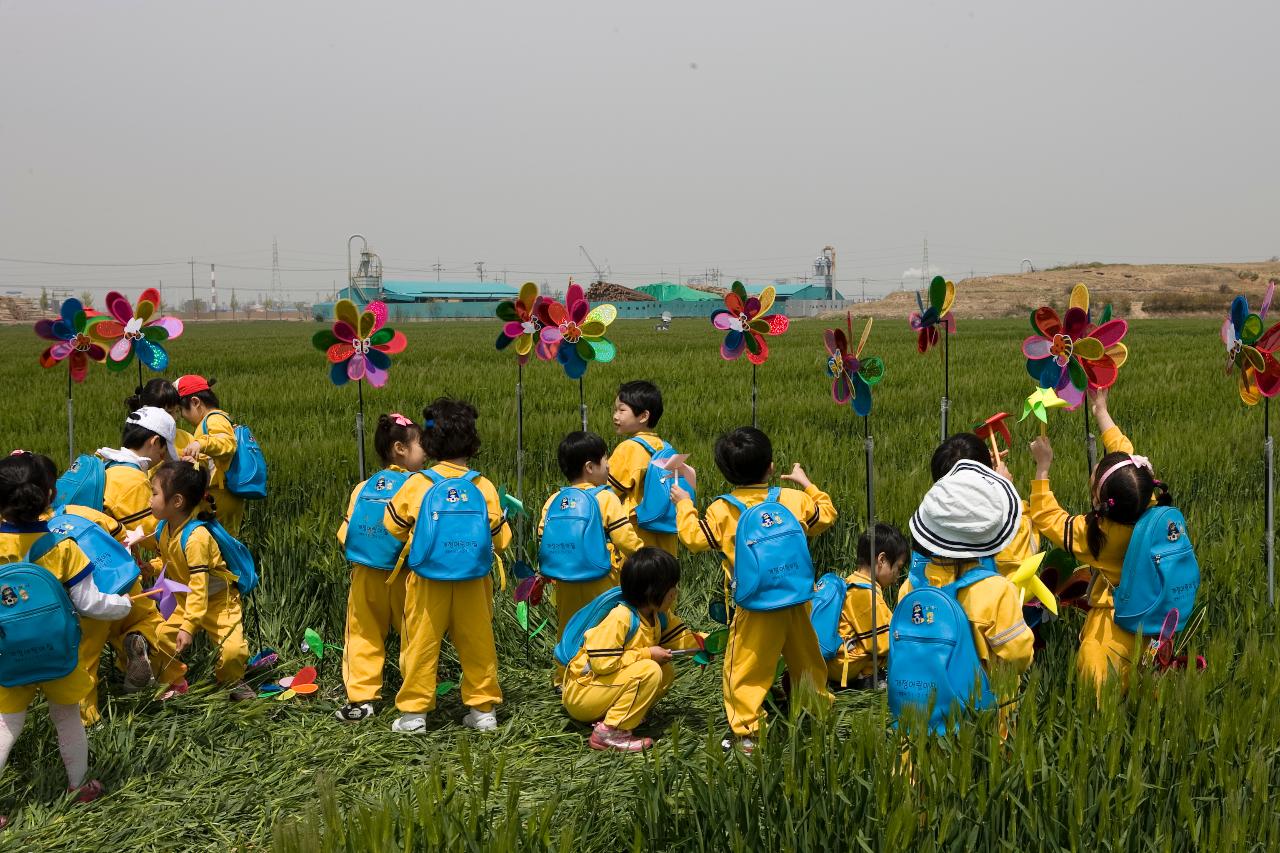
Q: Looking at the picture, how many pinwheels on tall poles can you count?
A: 10